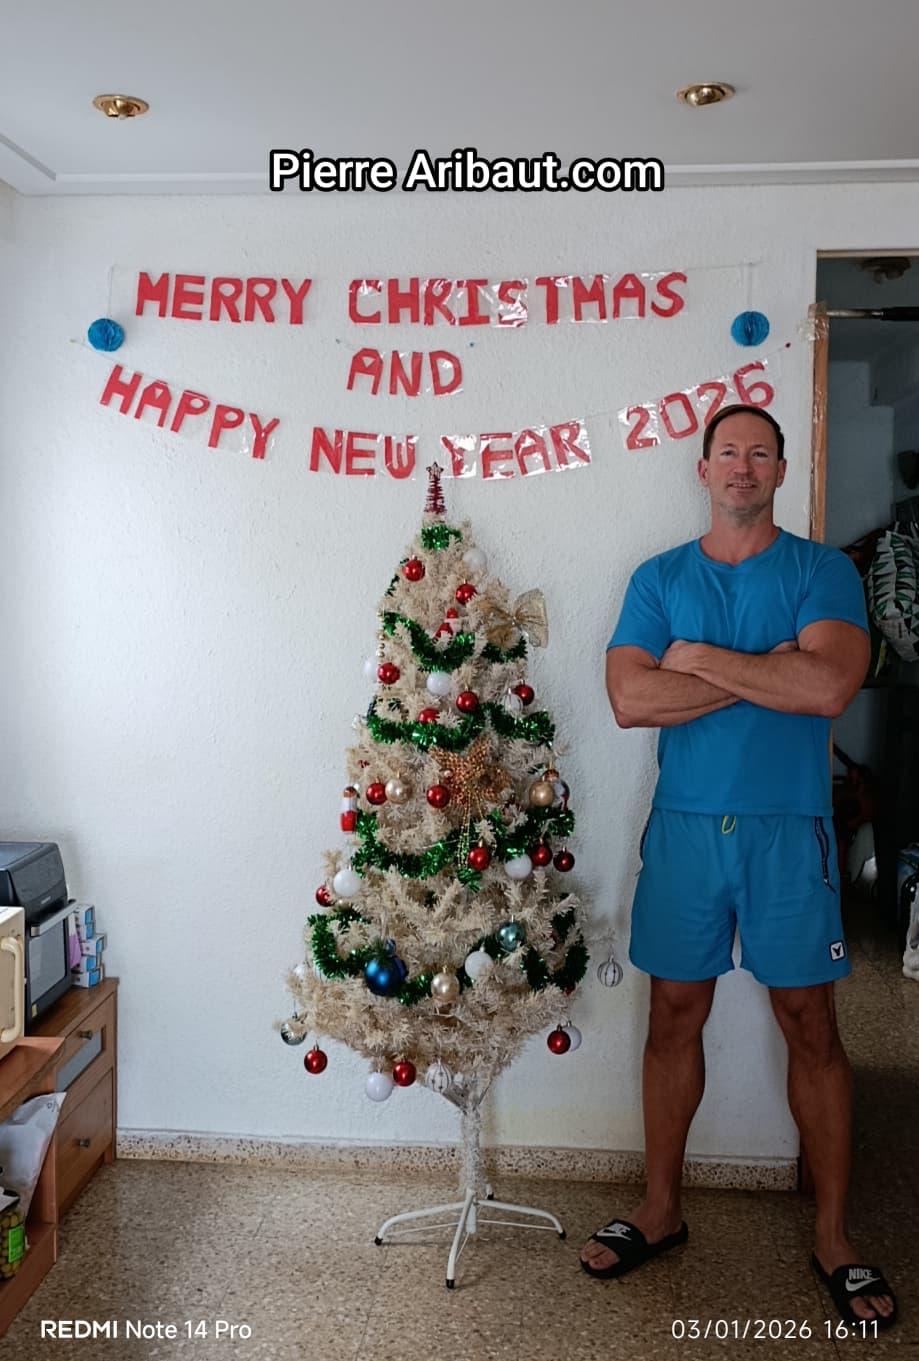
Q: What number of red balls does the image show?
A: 15